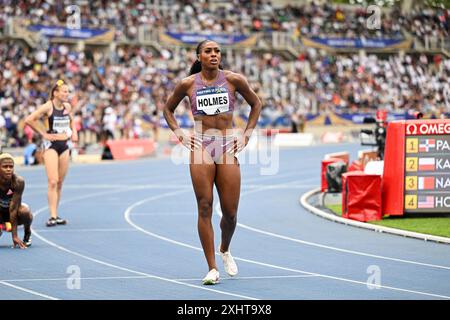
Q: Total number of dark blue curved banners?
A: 3